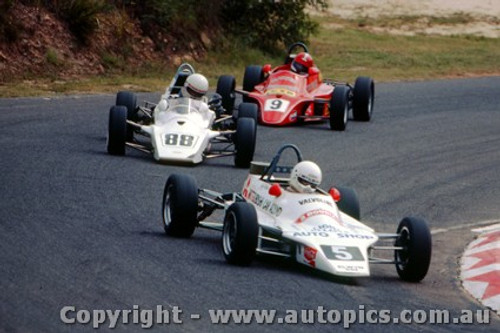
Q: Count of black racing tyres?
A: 12